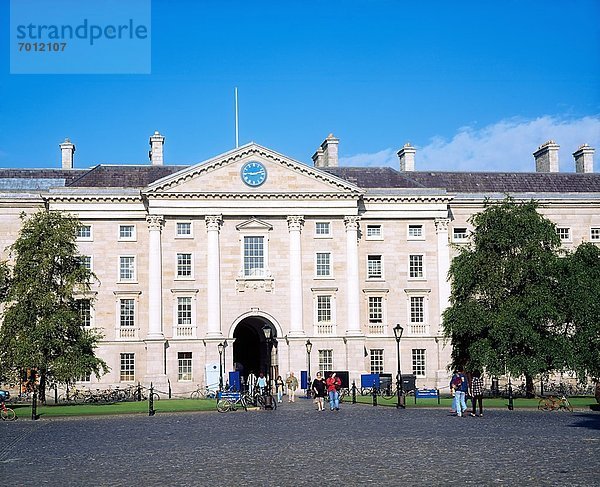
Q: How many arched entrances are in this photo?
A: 1